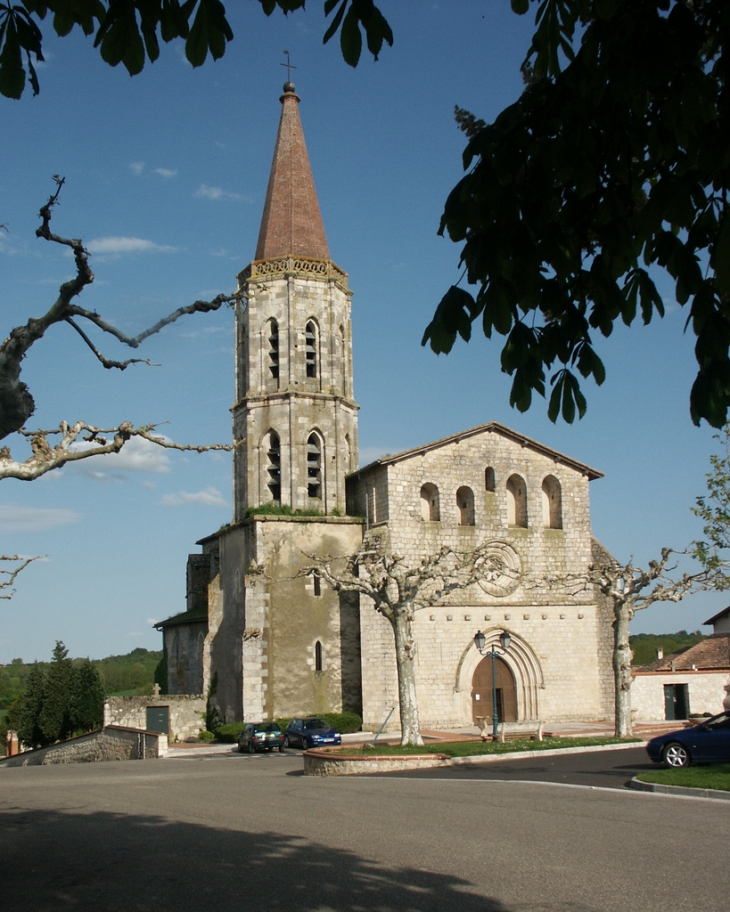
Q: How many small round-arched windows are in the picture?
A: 5